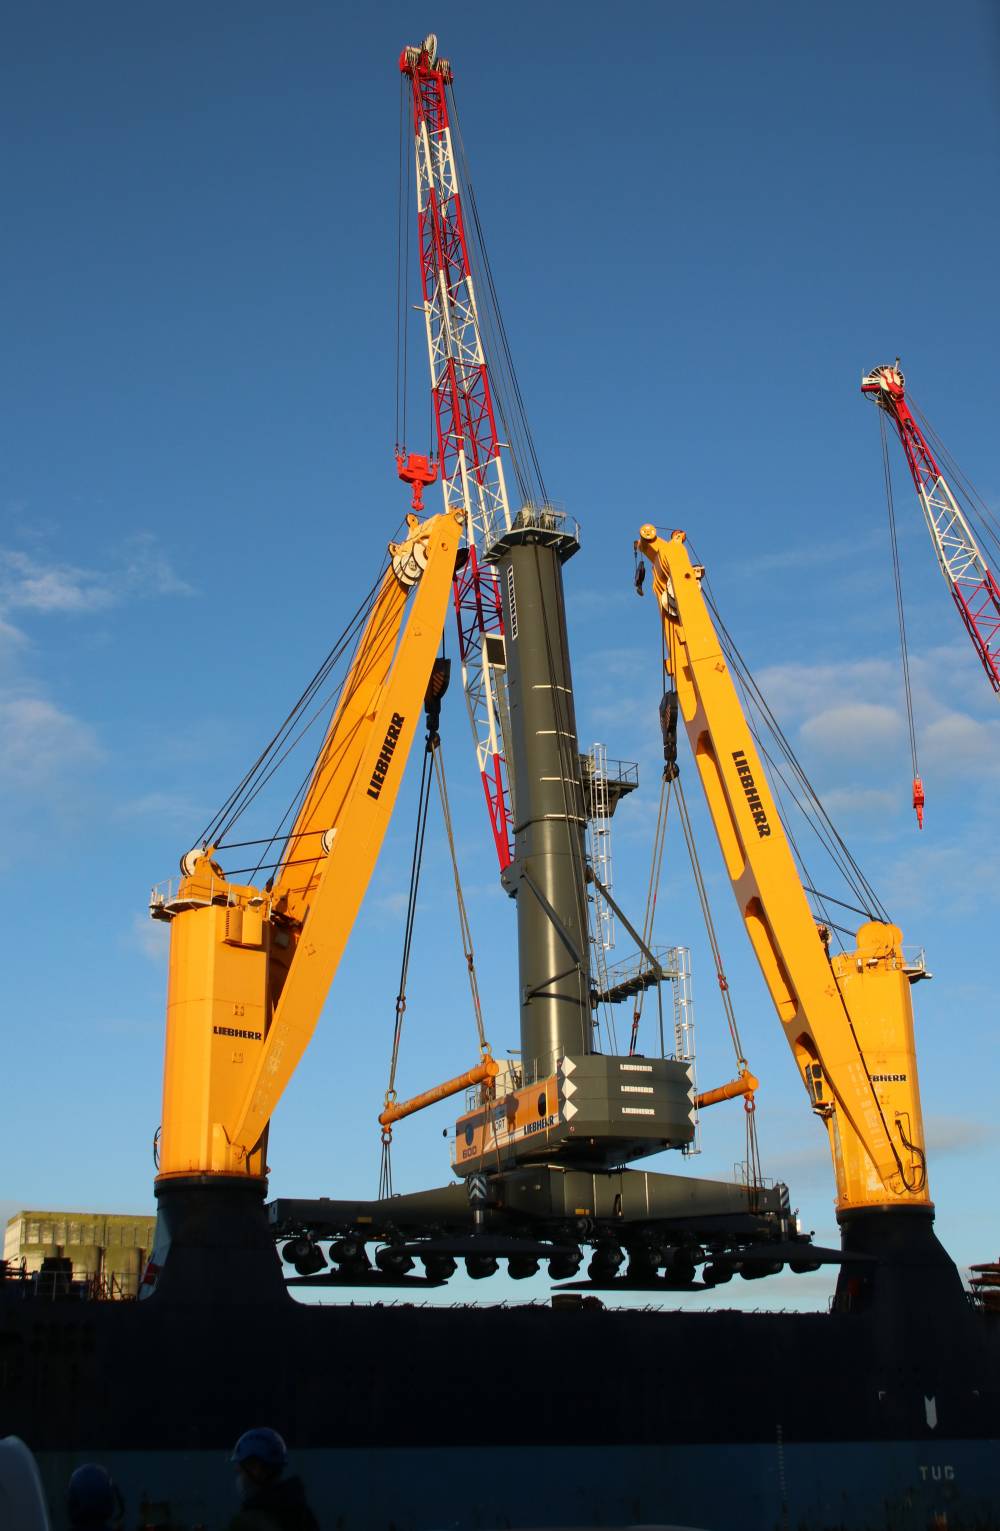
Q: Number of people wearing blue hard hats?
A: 2